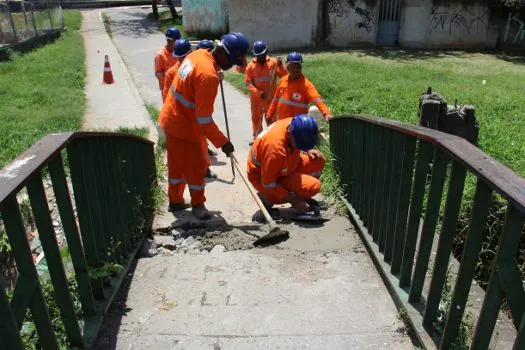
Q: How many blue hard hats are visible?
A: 7